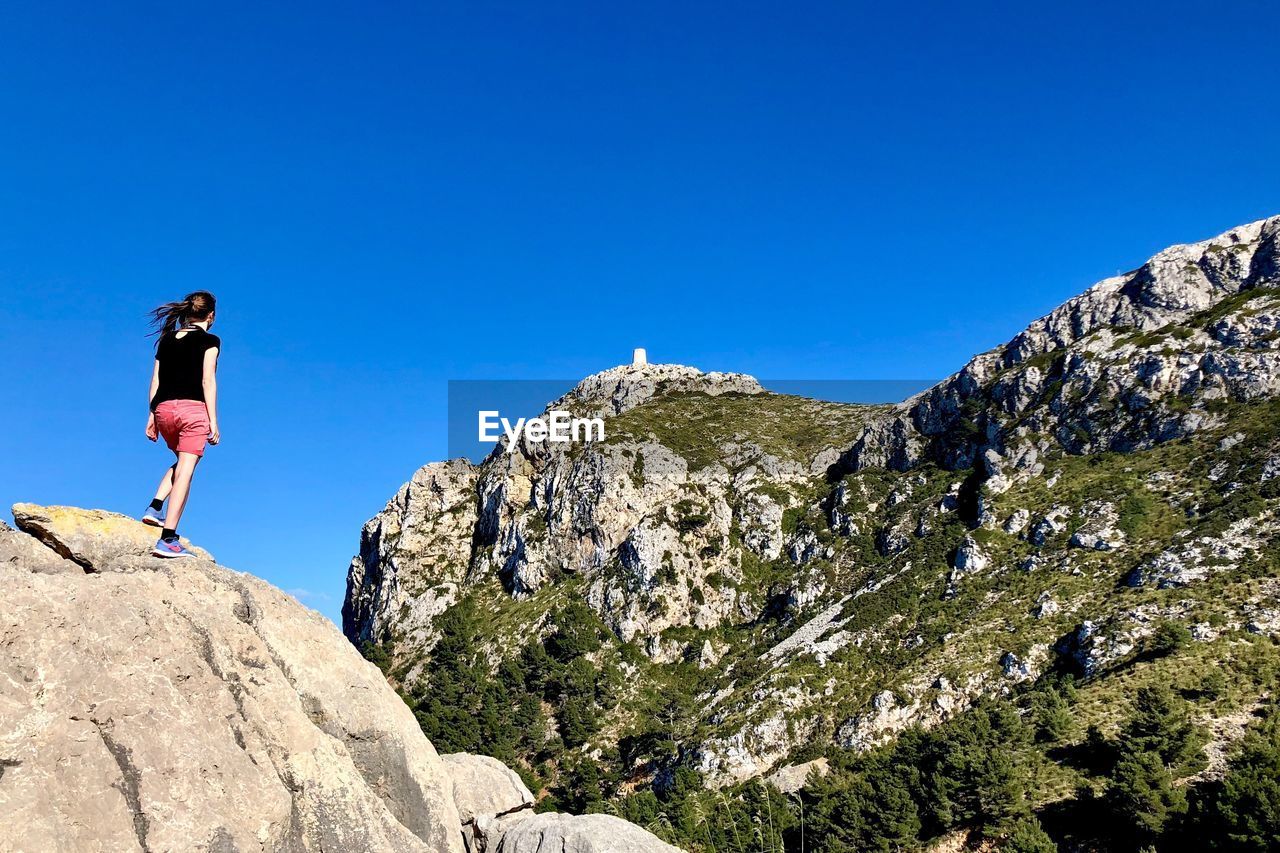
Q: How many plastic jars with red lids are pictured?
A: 0